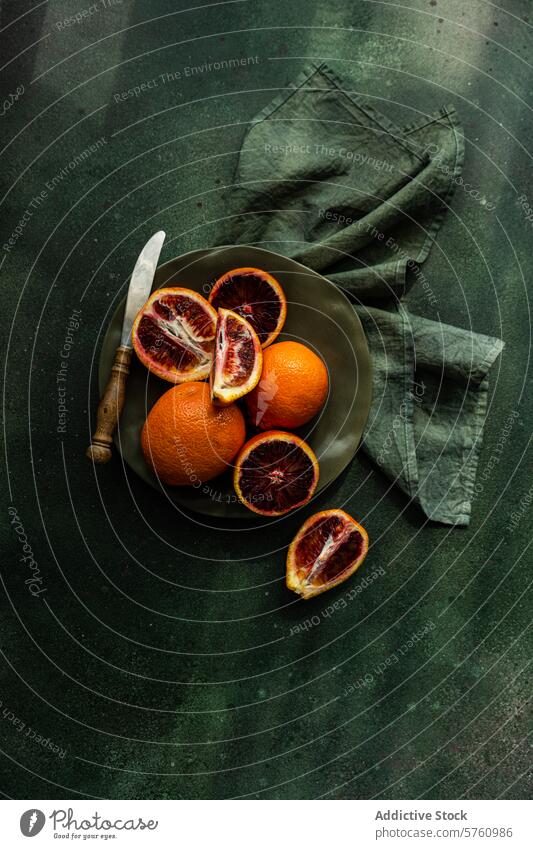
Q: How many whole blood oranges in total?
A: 2